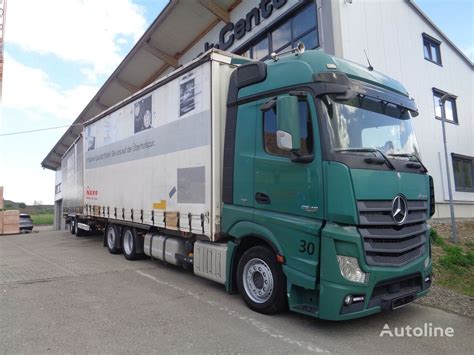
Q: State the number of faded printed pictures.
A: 3